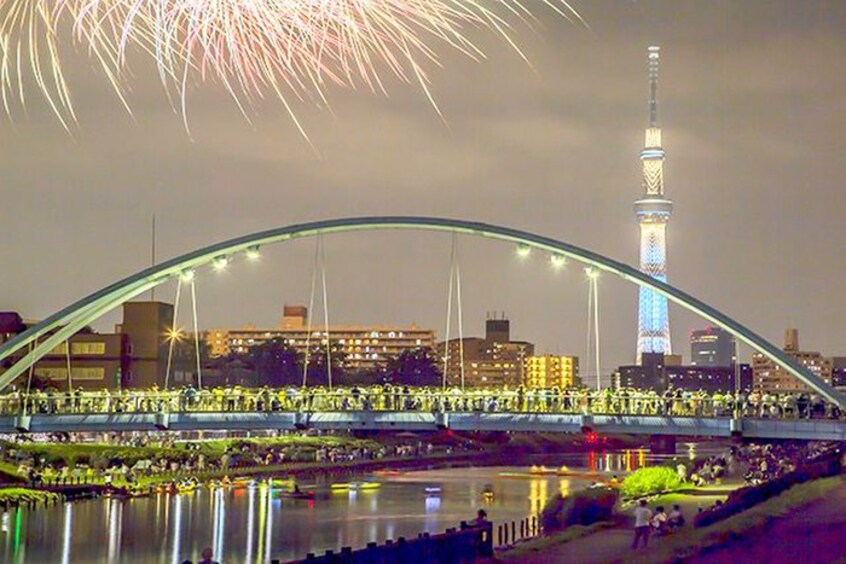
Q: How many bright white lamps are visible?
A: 6